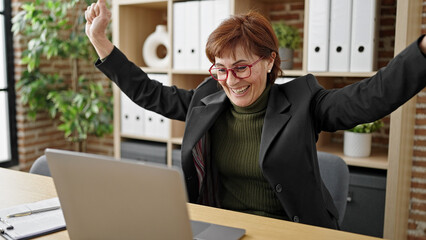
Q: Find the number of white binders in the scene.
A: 11